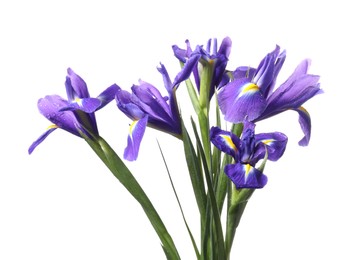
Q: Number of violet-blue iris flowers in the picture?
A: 5